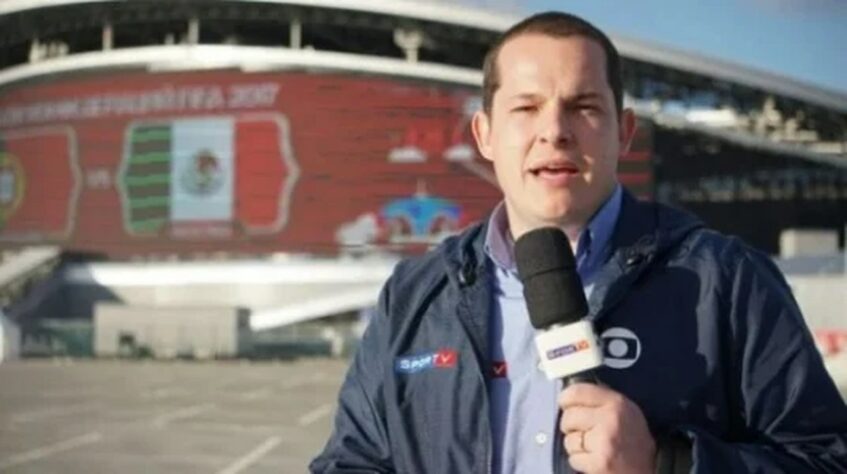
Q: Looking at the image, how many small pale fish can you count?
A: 0